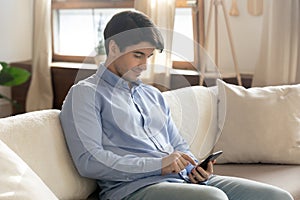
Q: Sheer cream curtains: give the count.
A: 3